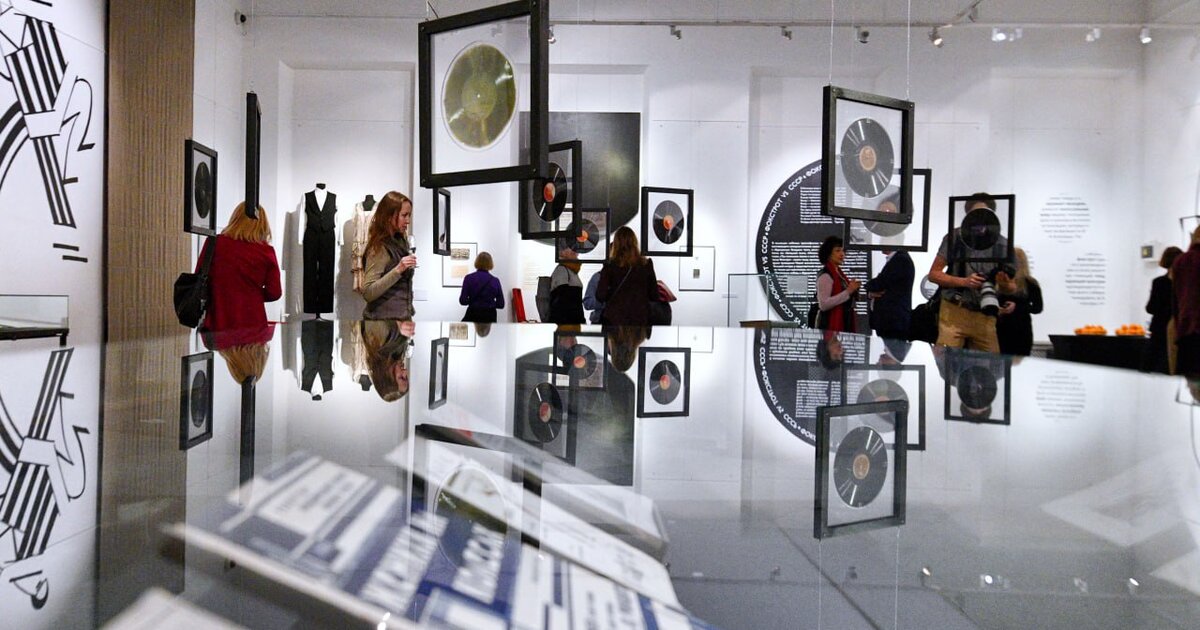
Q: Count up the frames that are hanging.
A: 10